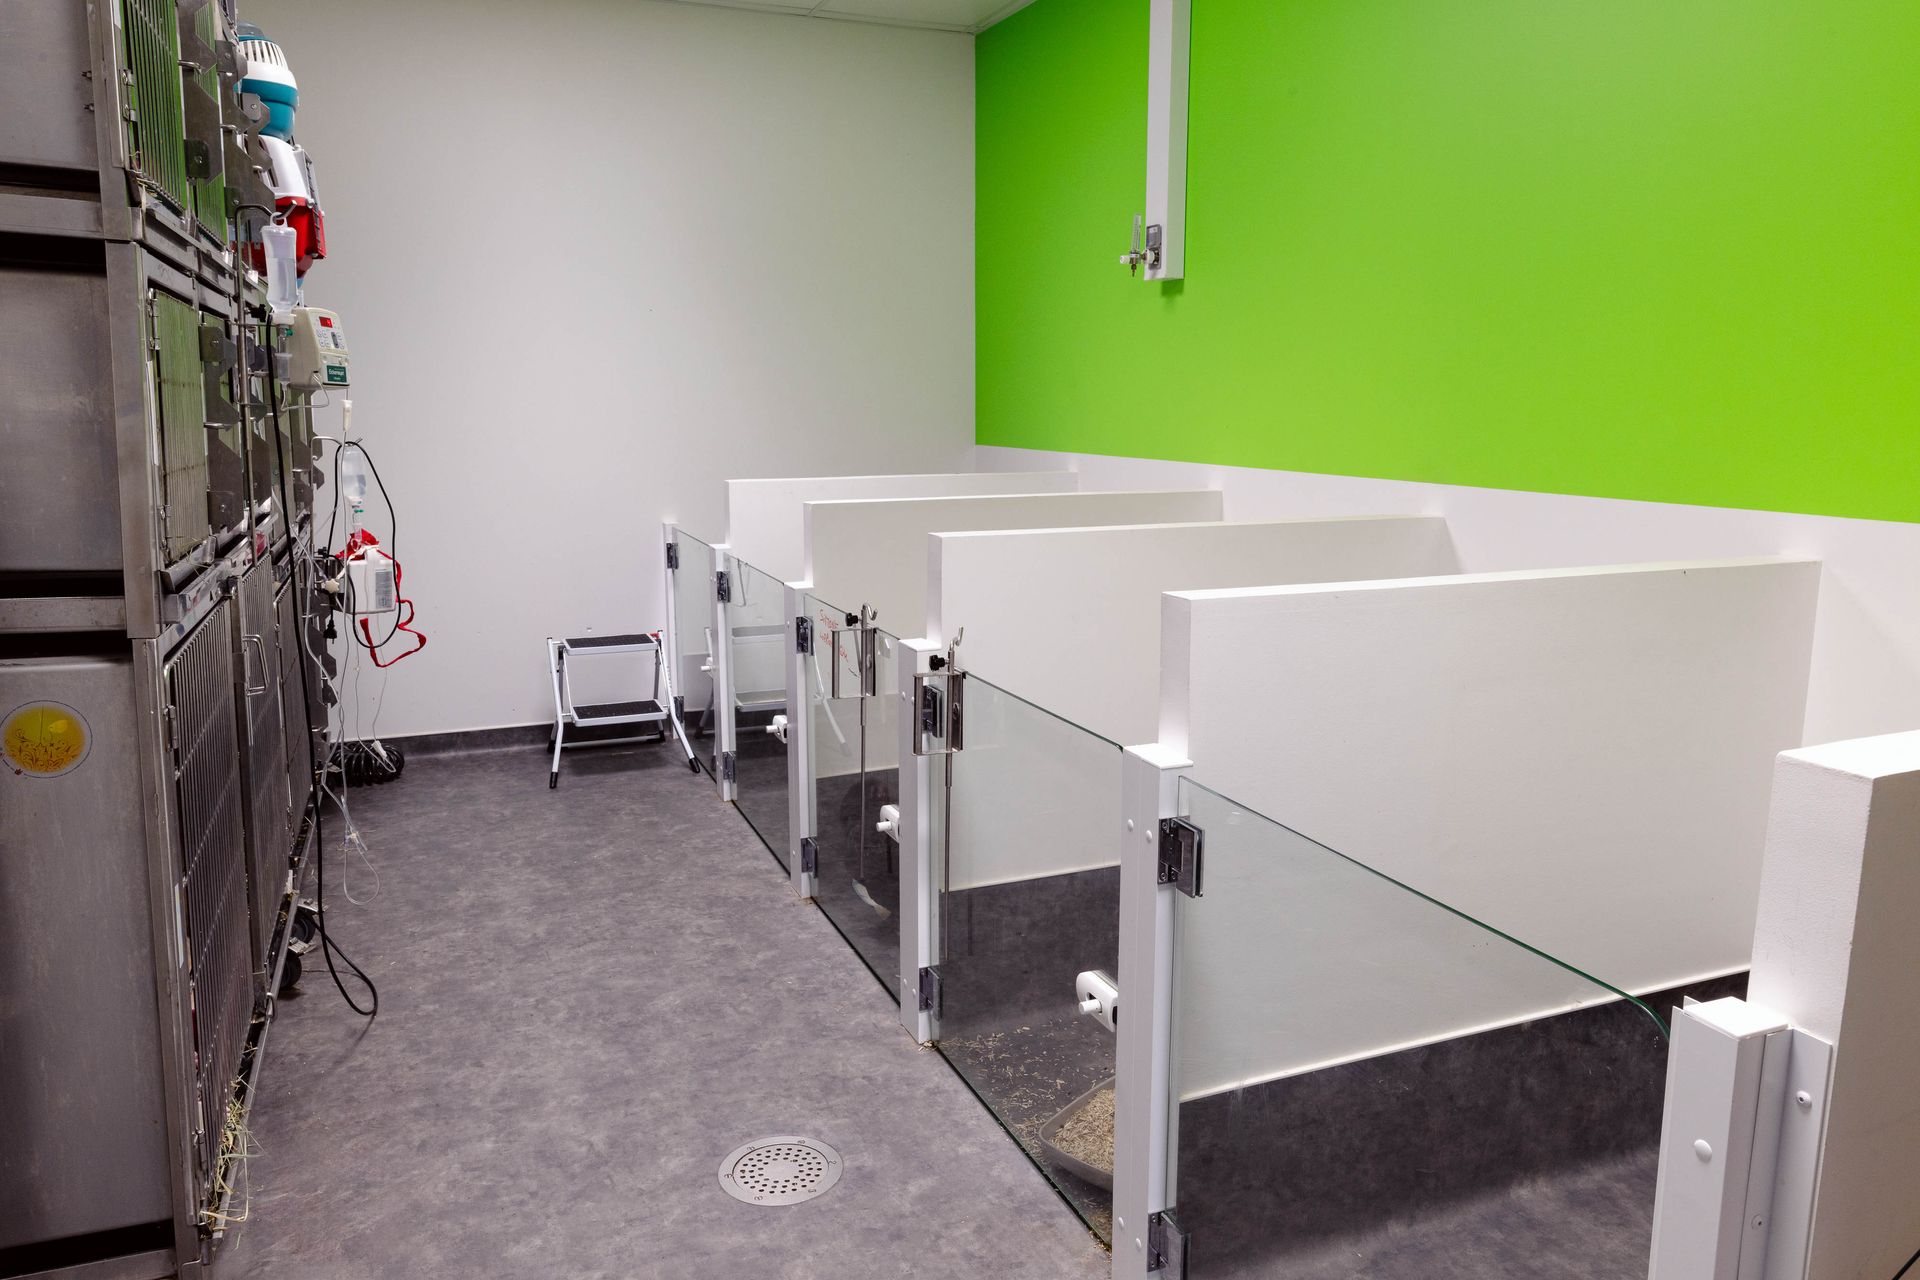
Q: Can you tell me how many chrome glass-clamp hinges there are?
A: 10